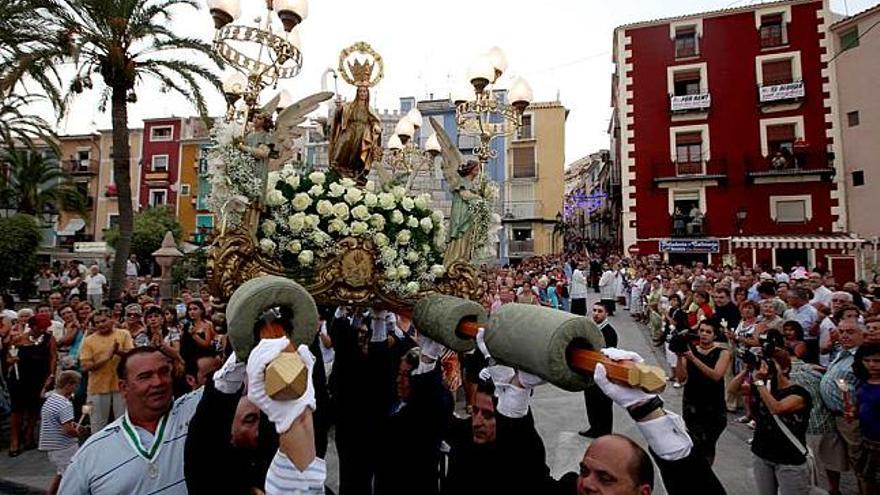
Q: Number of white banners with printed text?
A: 2